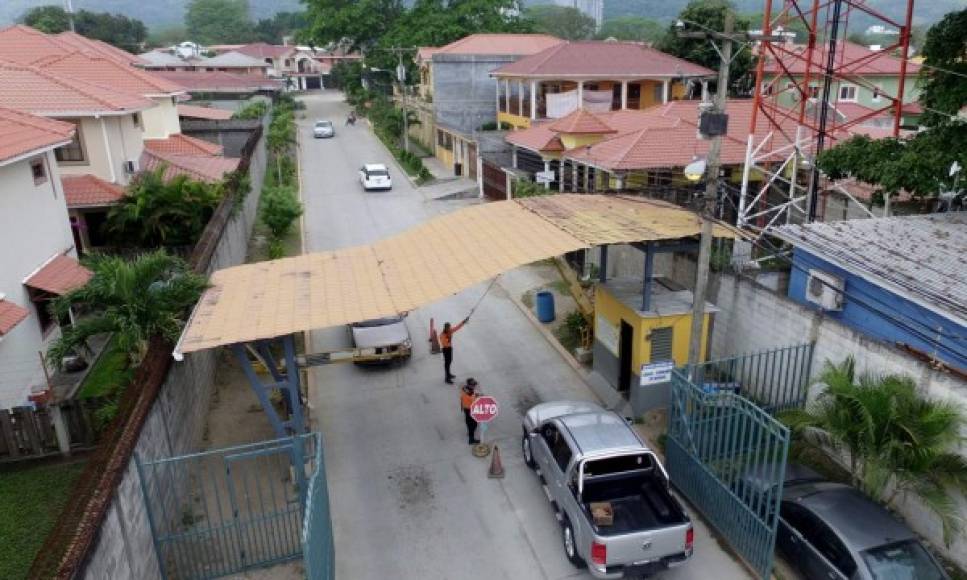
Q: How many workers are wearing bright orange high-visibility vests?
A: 2